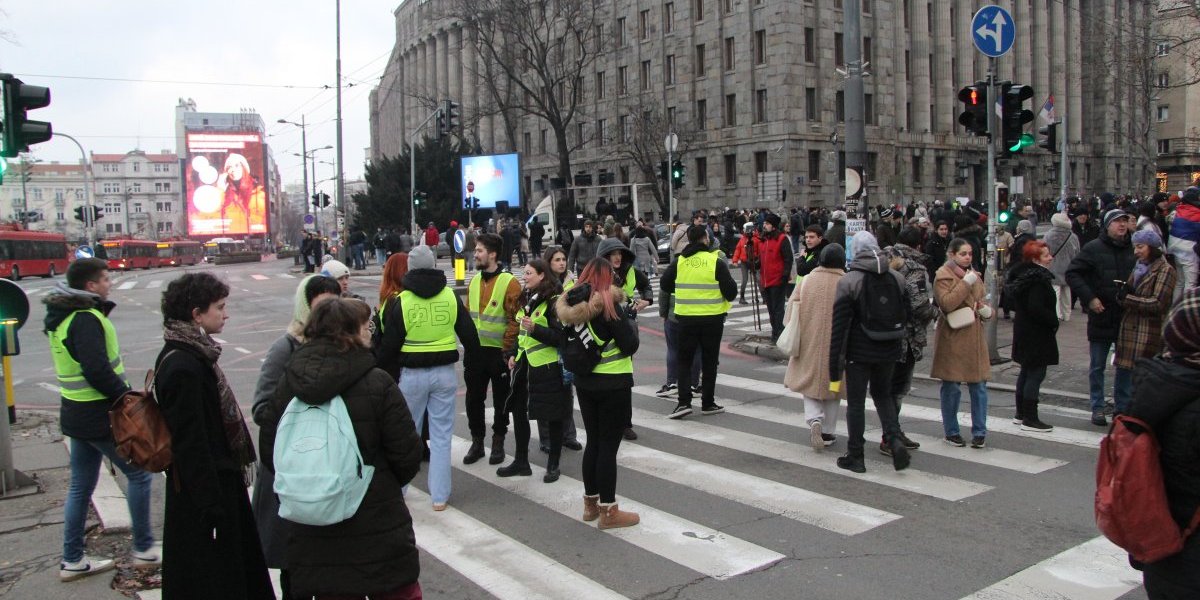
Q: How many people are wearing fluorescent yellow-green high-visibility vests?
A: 10